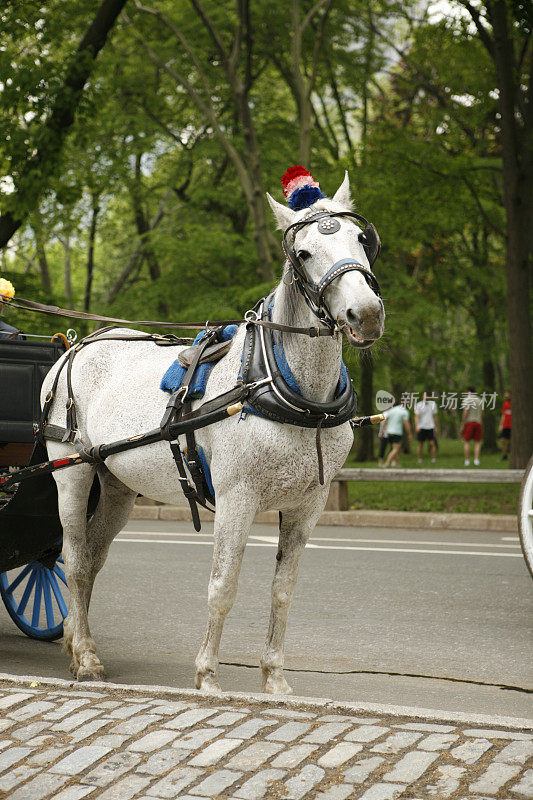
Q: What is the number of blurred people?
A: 5